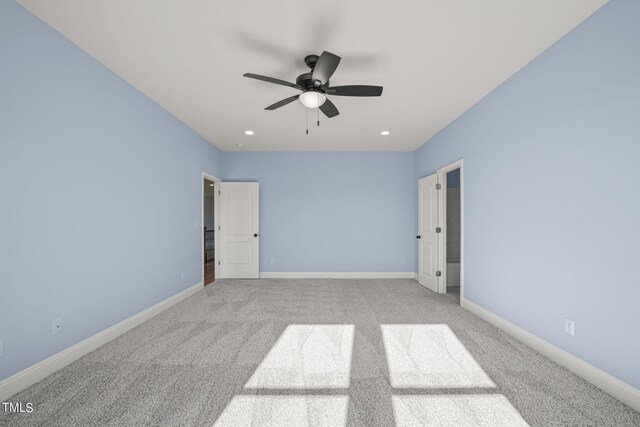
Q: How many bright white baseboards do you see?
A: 3